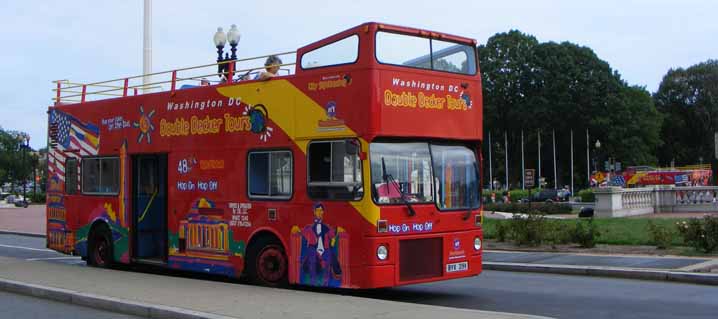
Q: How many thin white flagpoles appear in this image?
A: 7